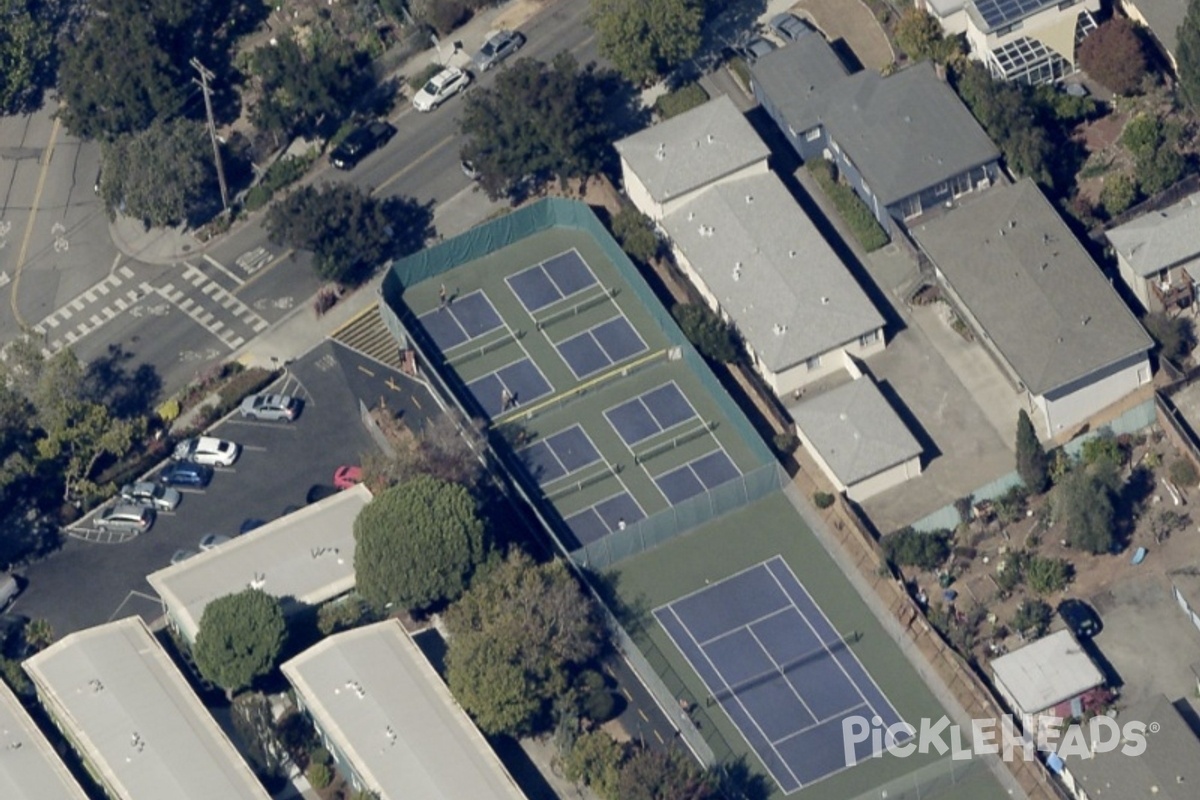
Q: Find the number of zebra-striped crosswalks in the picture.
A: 2